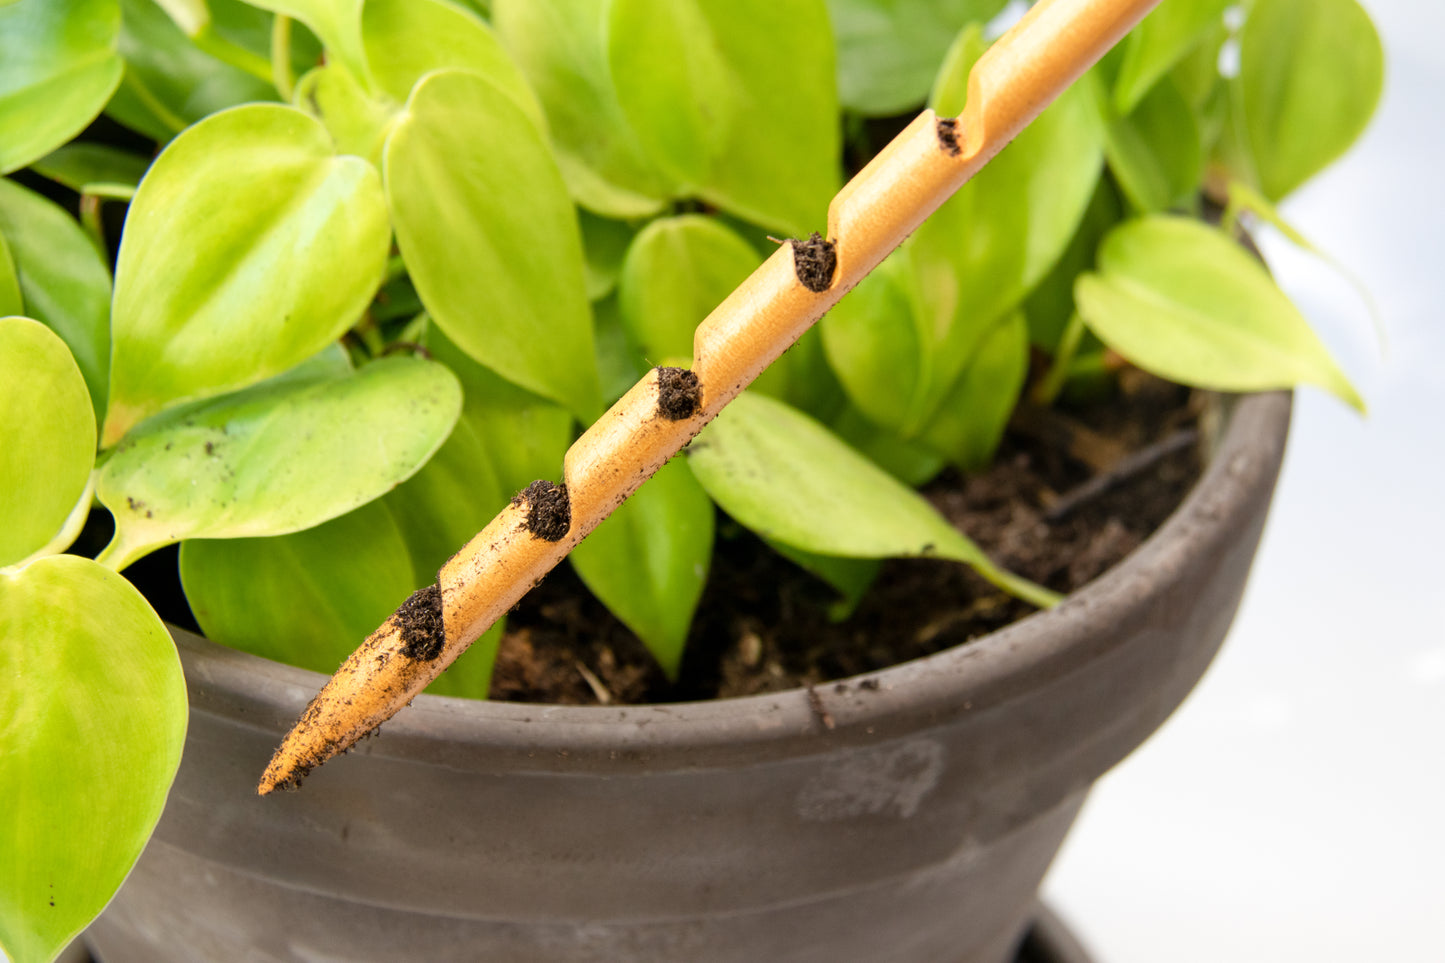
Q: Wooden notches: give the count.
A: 5